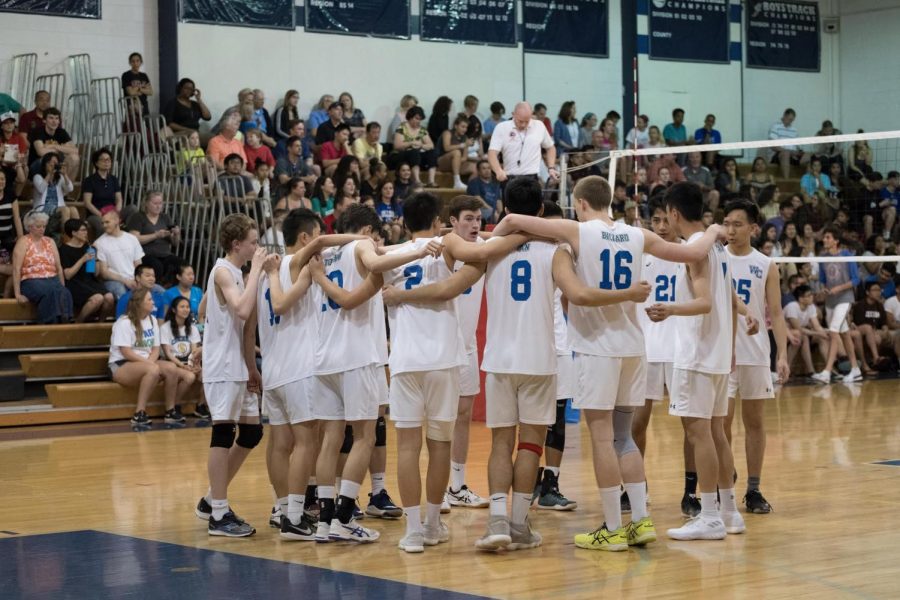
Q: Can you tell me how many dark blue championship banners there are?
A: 7